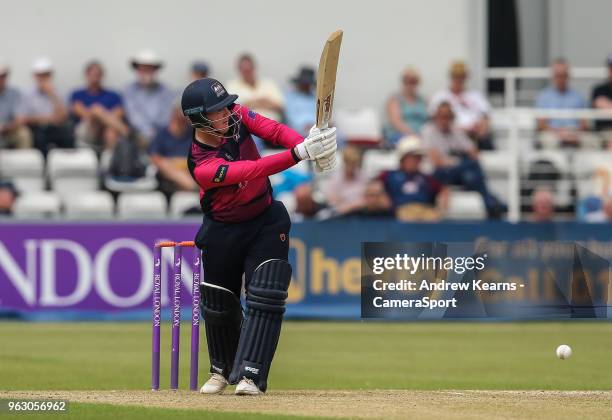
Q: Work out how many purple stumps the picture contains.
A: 3